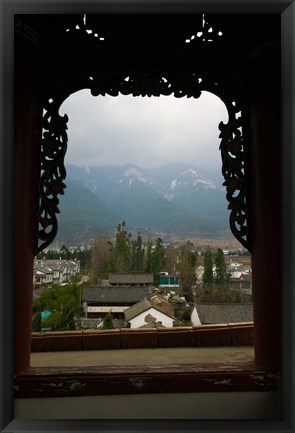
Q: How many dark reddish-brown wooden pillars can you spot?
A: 2